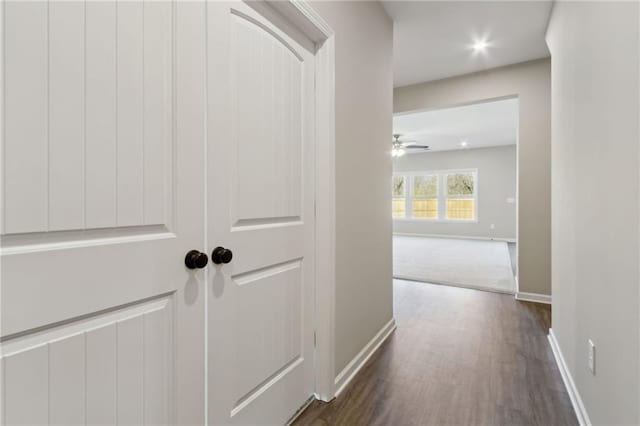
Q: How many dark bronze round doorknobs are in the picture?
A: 2